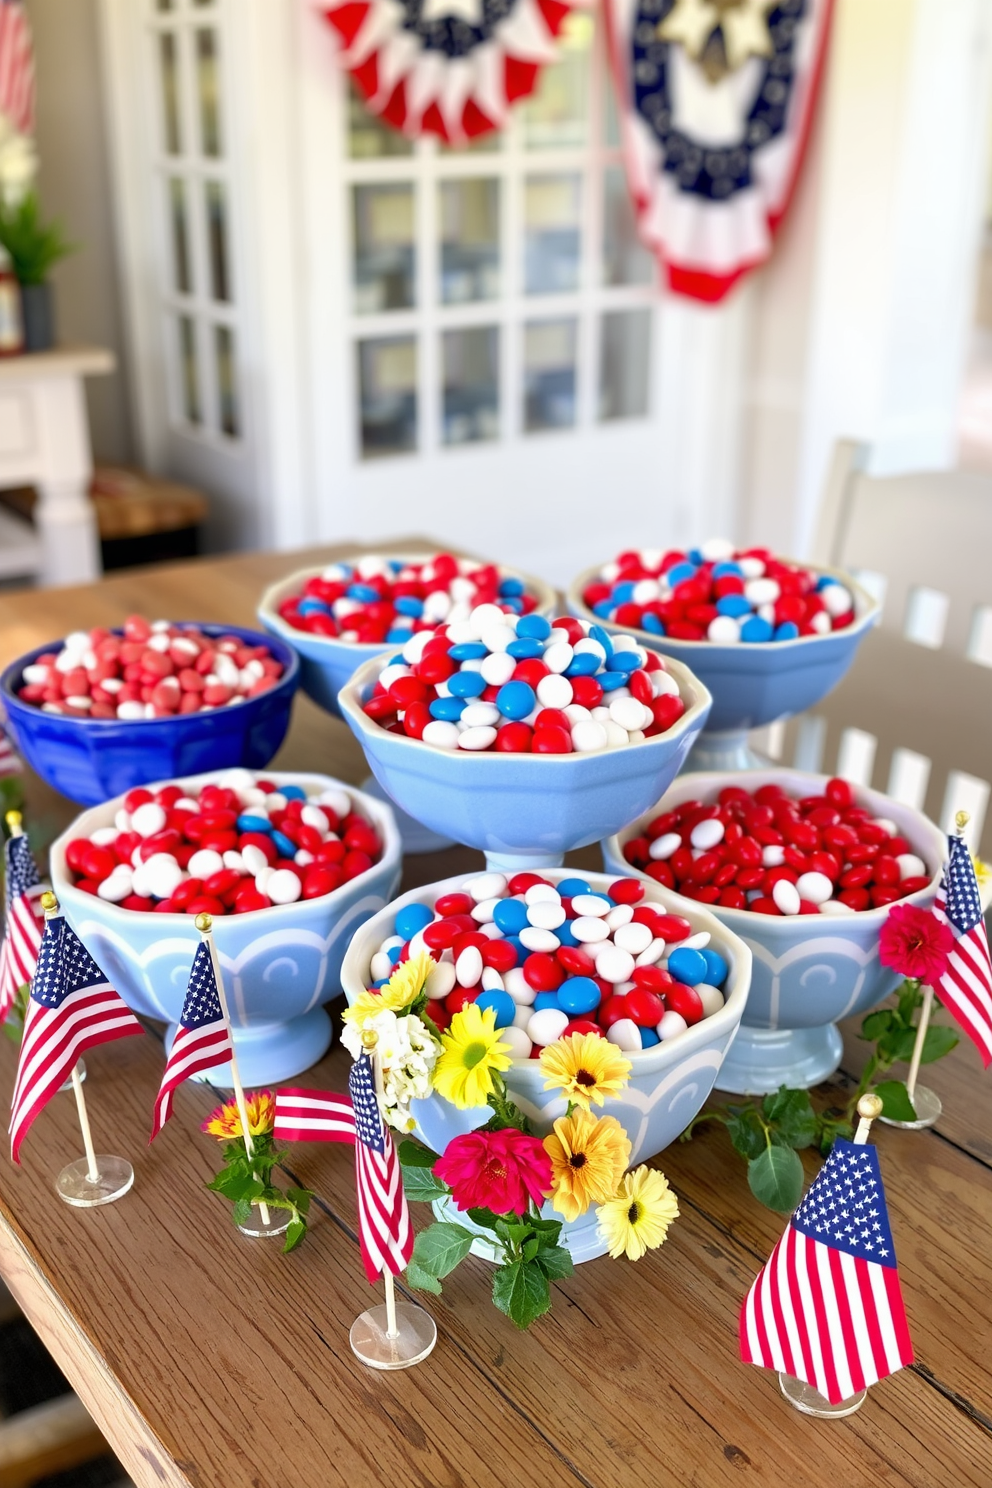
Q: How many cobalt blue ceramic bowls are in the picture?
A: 1